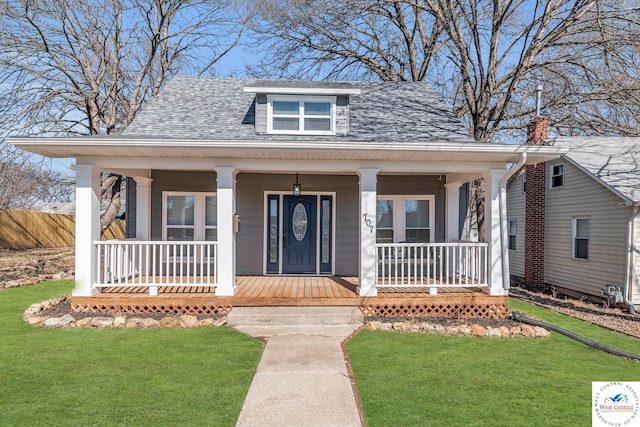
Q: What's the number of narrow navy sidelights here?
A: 2